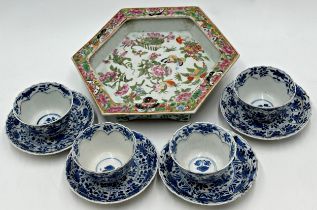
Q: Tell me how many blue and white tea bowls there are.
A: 4